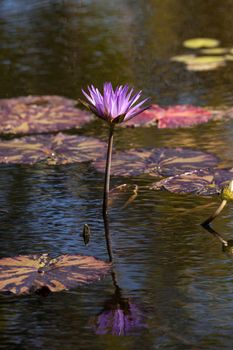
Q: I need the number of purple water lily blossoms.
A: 1